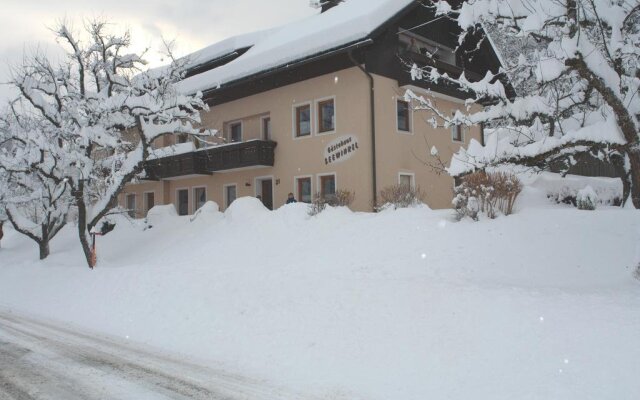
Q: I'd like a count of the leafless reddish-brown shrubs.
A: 3